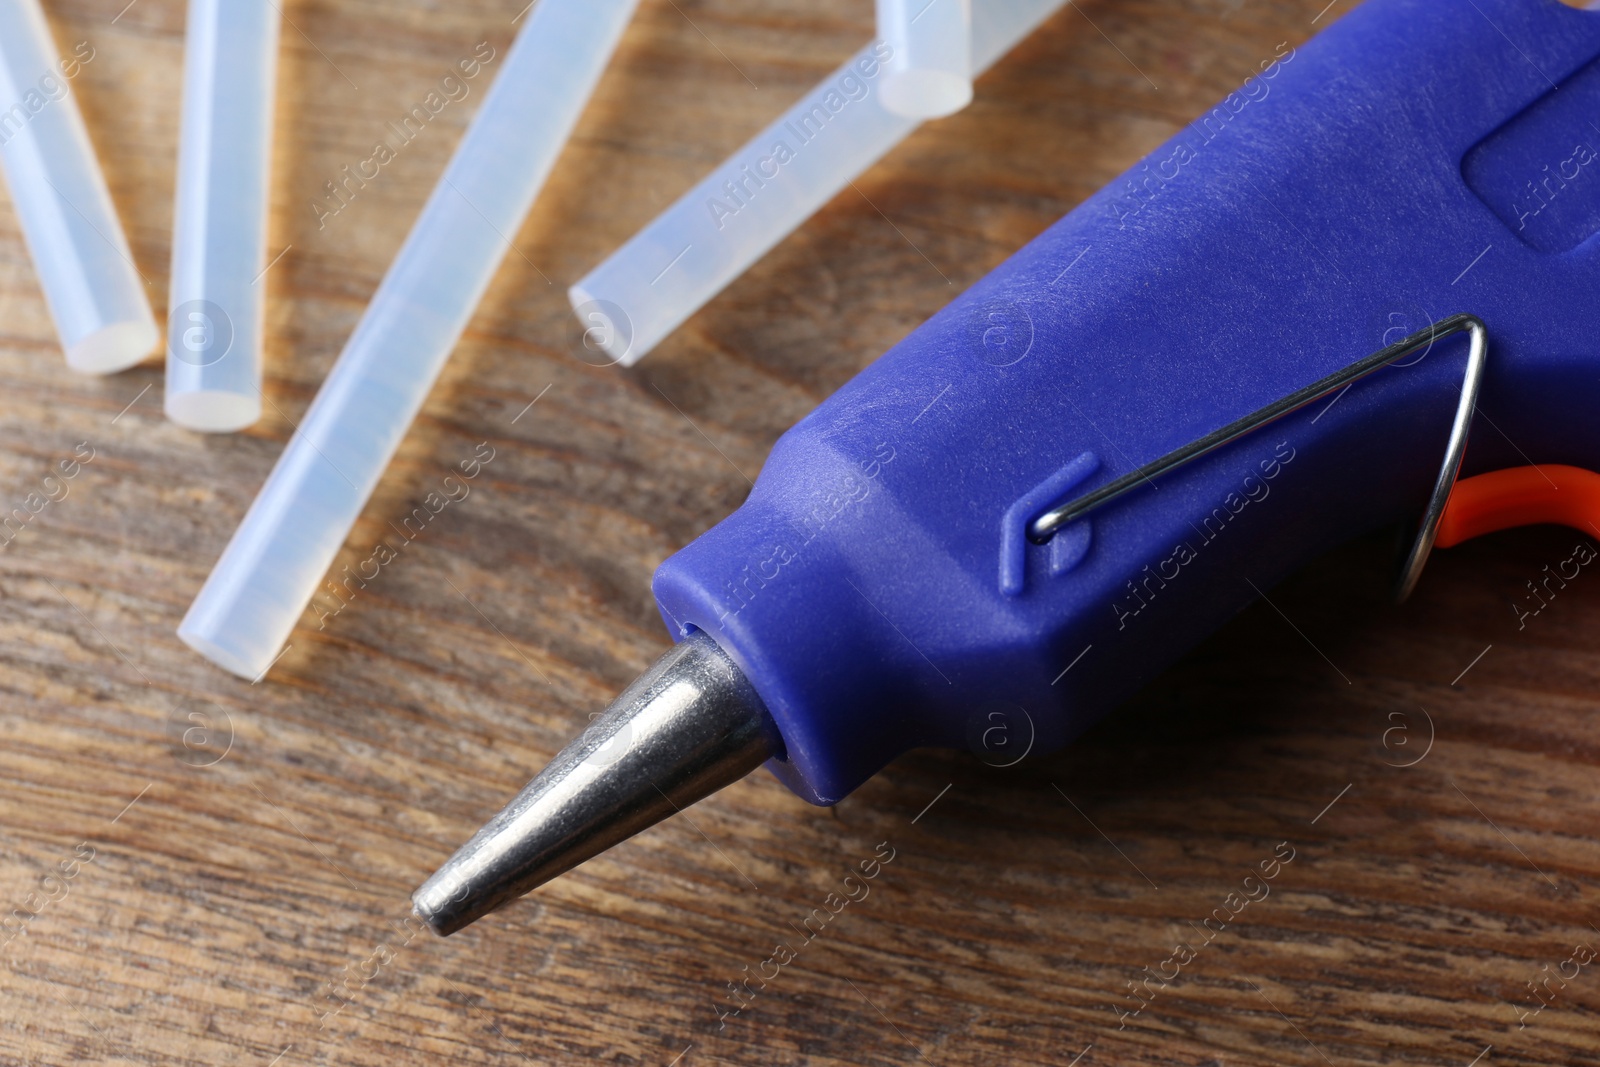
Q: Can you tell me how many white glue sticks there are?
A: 5